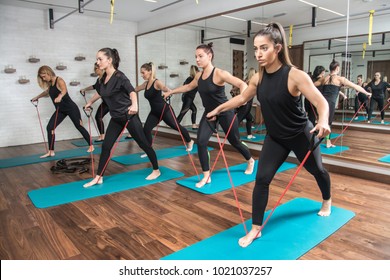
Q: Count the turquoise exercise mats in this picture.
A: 6